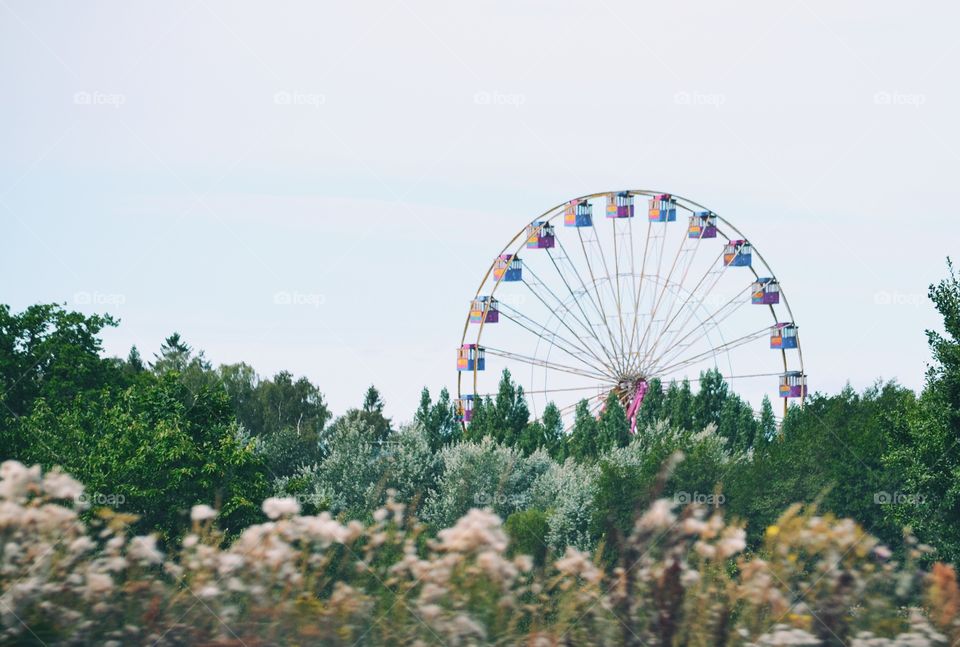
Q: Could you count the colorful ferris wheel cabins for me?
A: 13